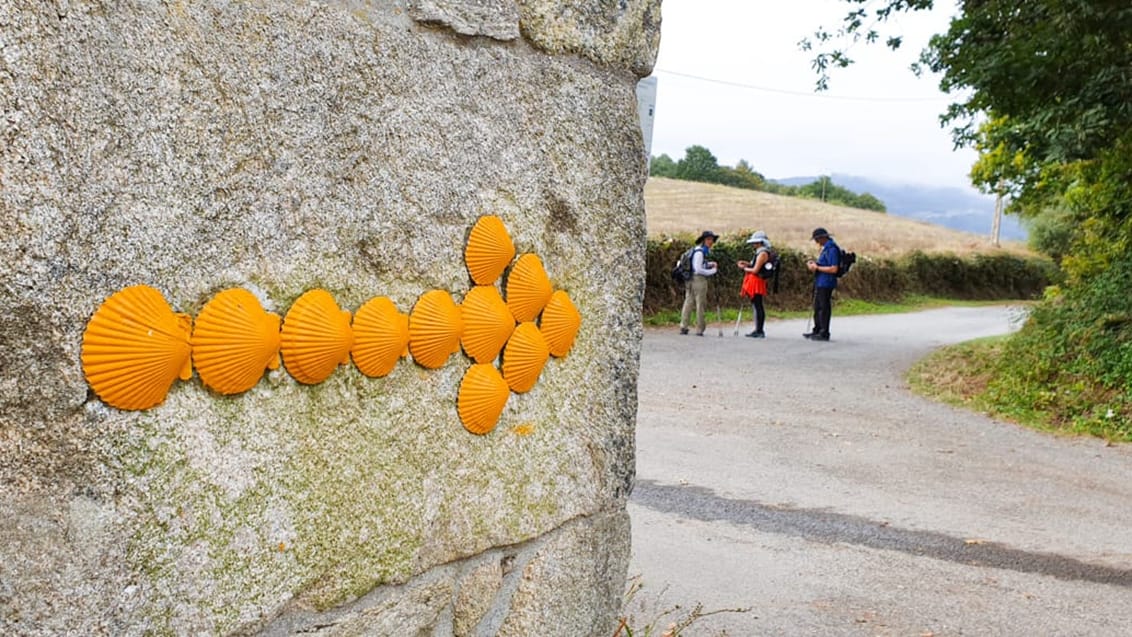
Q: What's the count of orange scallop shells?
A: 11